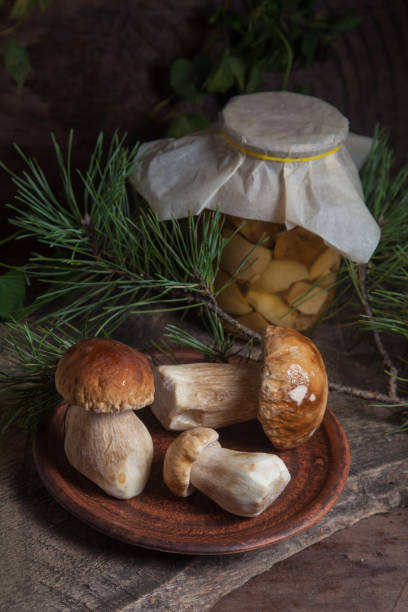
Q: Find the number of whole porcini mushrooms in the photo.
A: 3